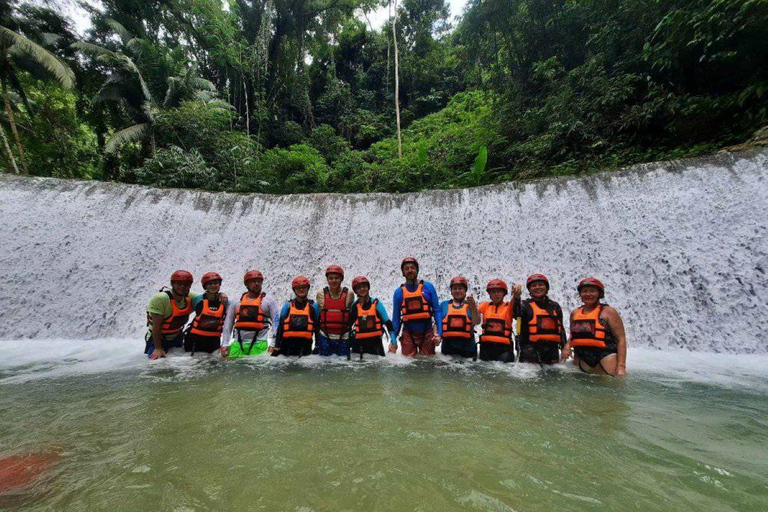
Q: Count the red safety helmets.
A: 11